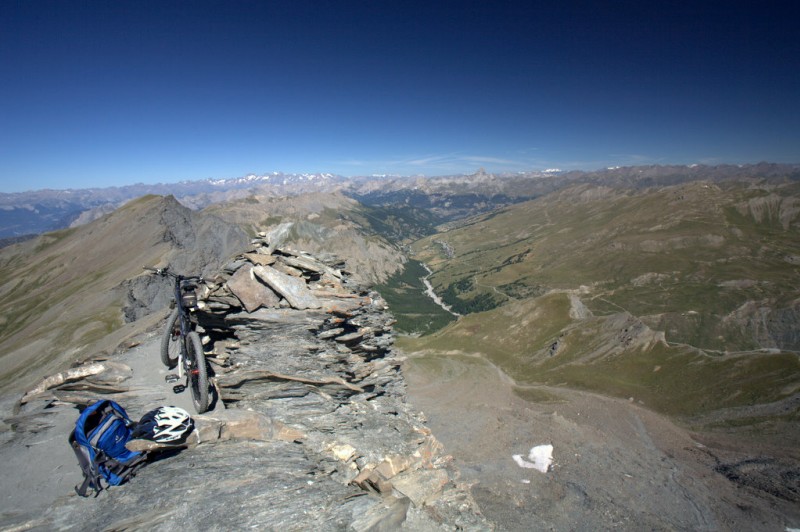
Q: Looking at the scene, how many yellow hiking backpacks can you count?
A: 0